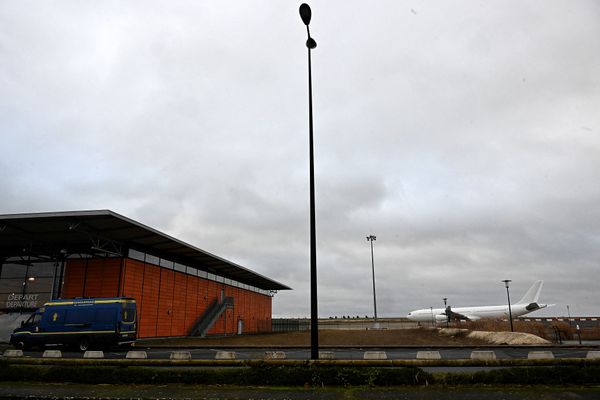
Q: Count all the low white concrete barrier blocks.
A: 13